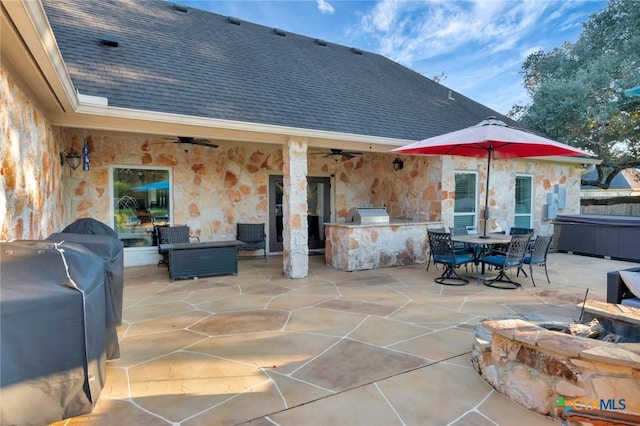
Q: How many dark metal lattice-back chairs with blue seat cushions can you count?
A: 6